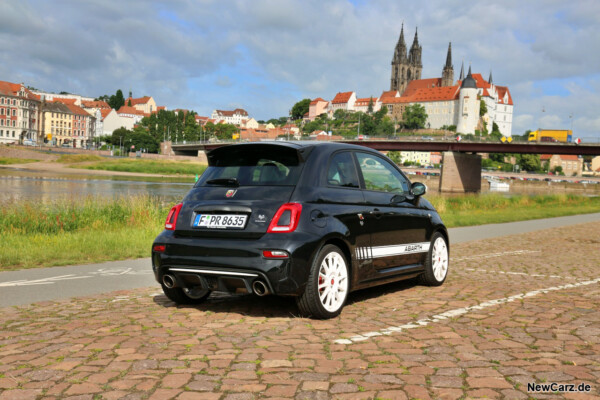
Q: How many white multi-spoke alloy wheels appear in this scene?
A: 2